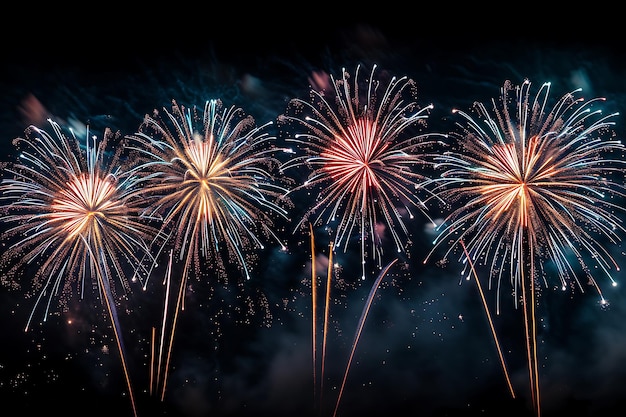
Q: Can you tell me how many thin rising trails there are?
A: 10